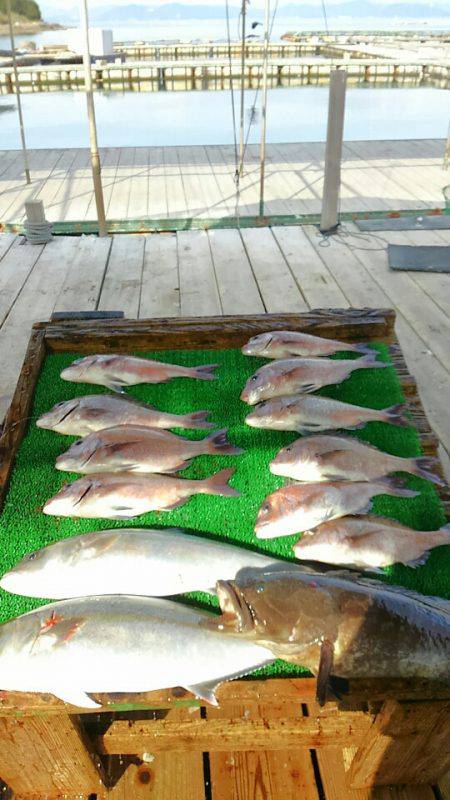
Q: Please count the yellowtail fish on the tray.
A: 2